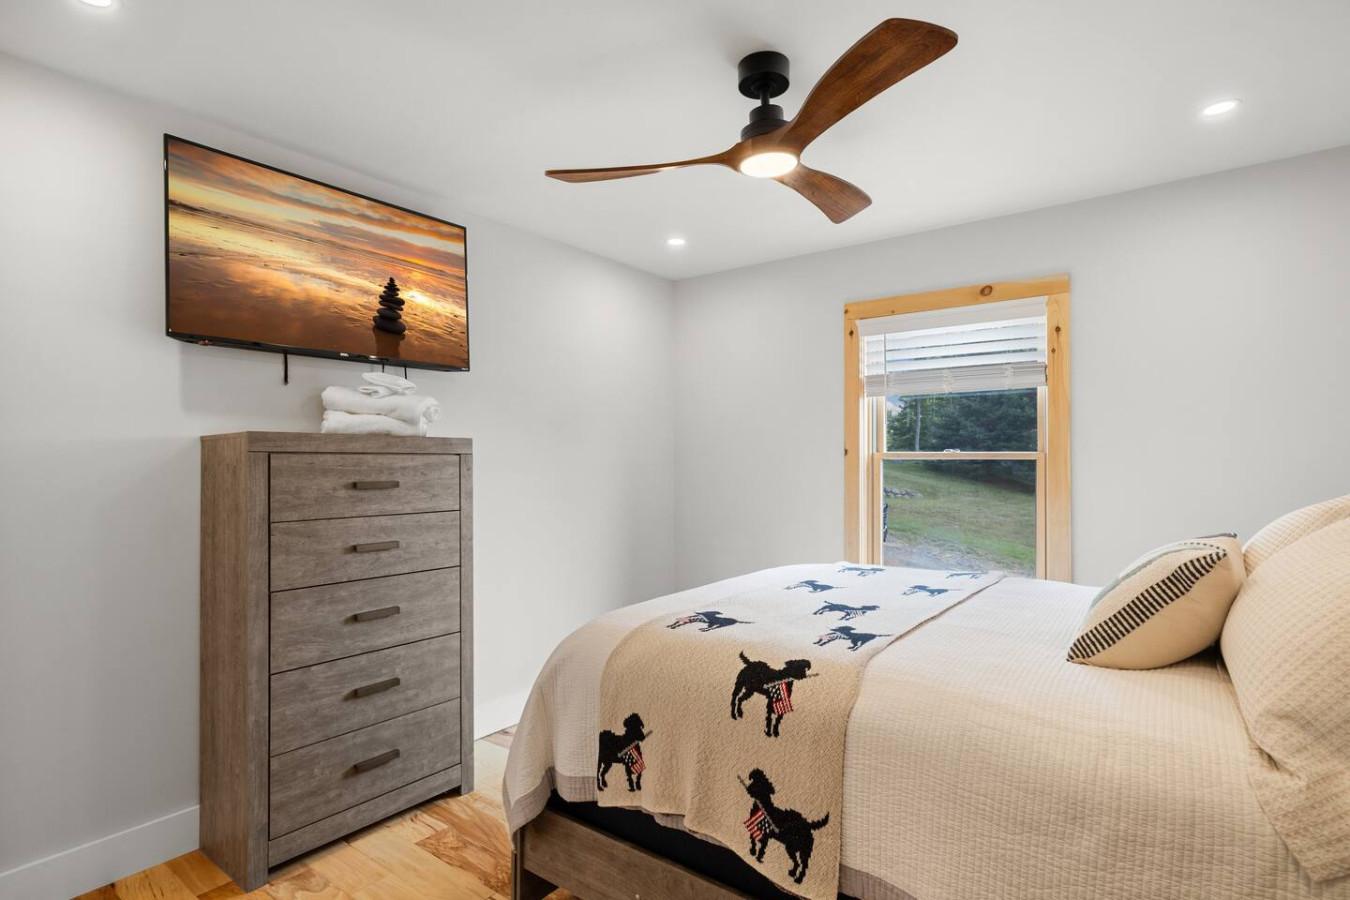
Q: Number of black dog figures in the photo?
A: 10